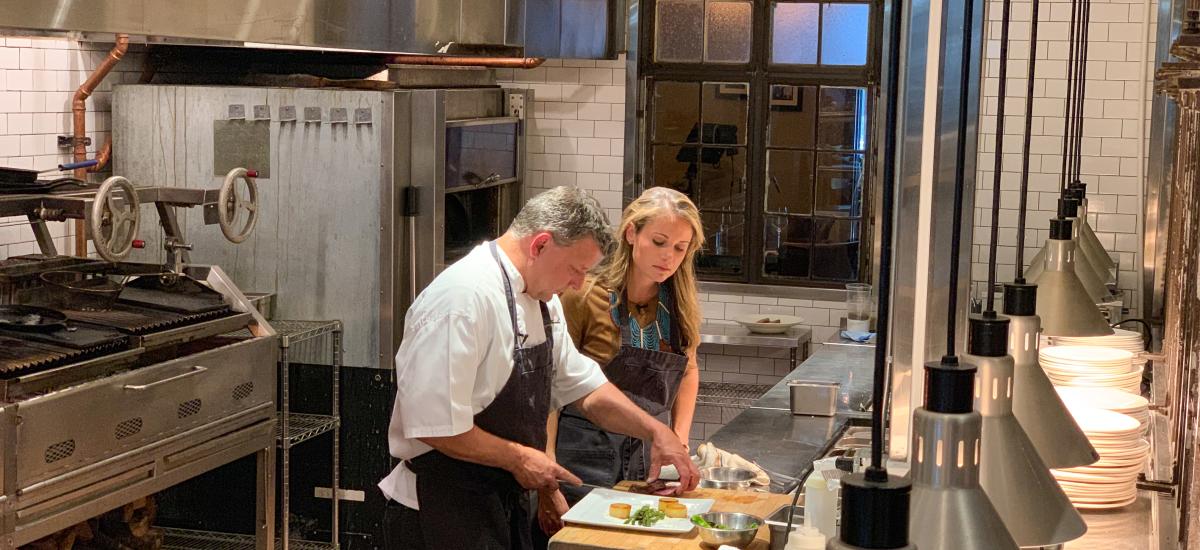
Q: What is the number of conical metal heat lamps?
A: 8